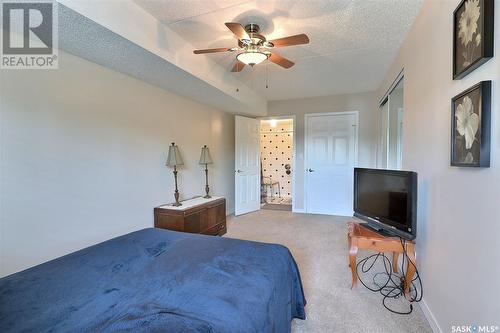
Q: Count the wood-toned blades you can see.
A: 5